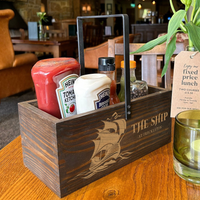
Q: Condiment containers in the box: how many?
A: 5